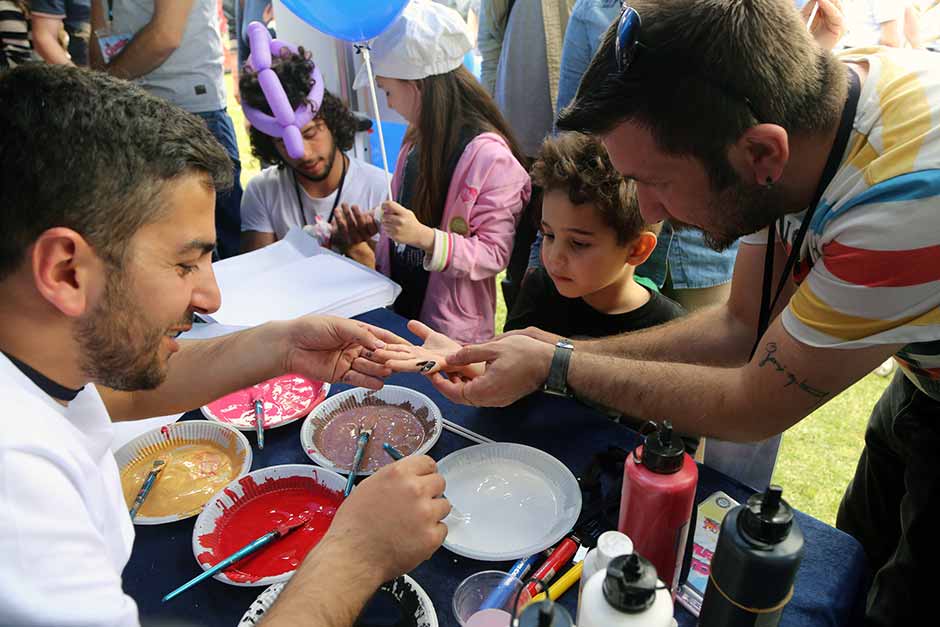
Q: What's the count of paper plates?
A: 6